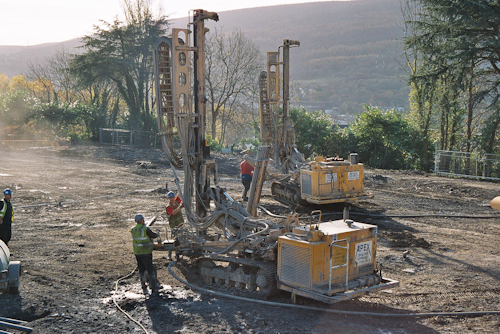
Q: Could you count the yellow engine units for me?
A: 2